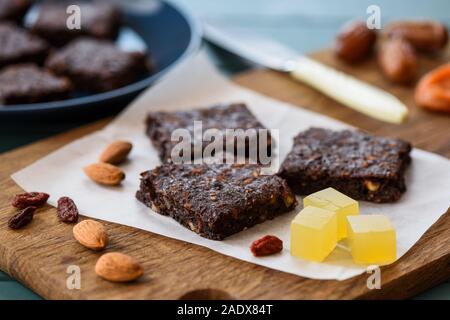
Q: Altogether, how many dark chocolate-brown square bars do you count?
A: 8